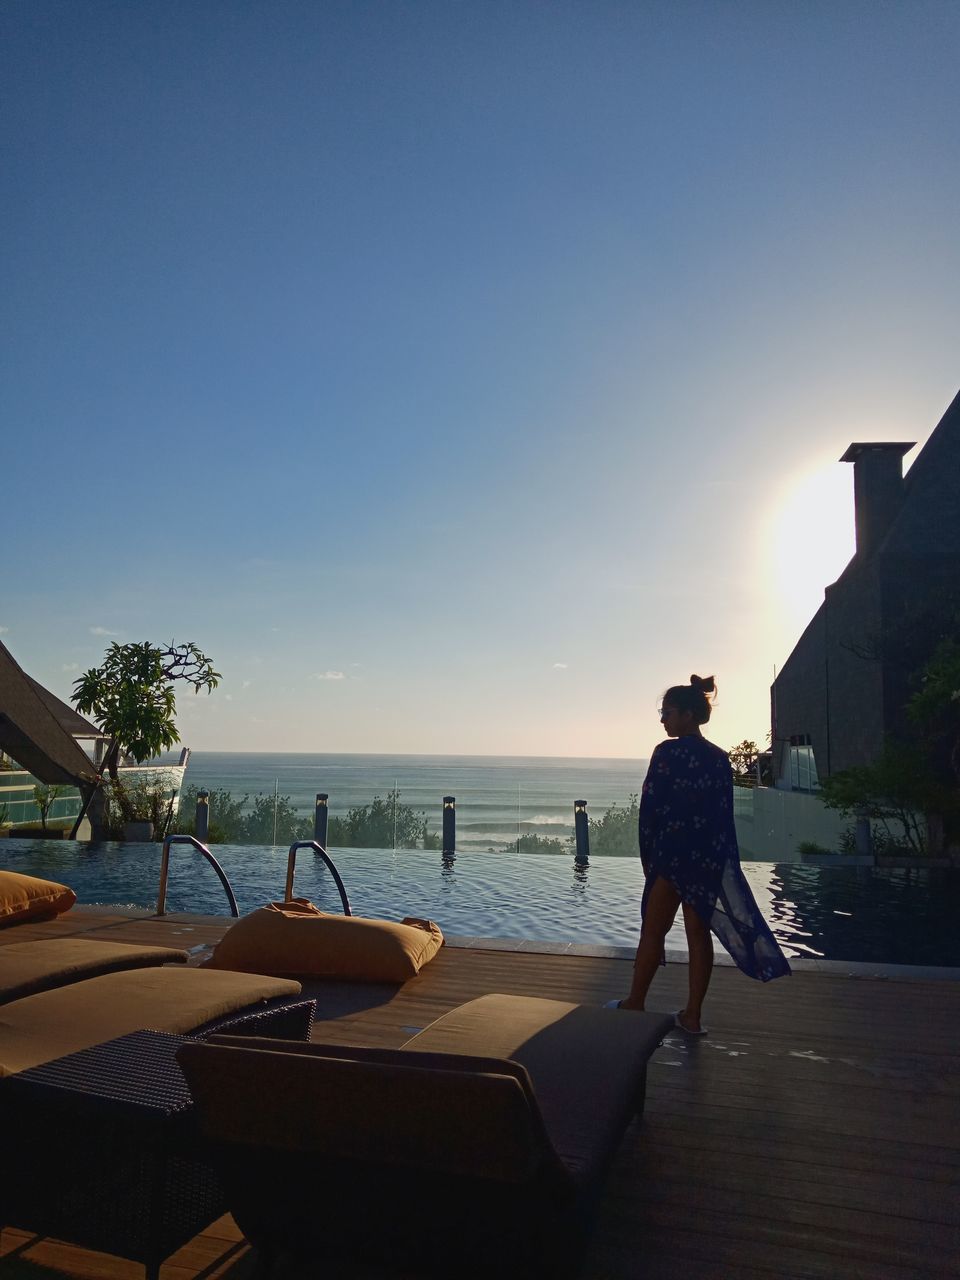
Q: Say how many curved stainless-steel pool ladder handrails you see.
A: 2